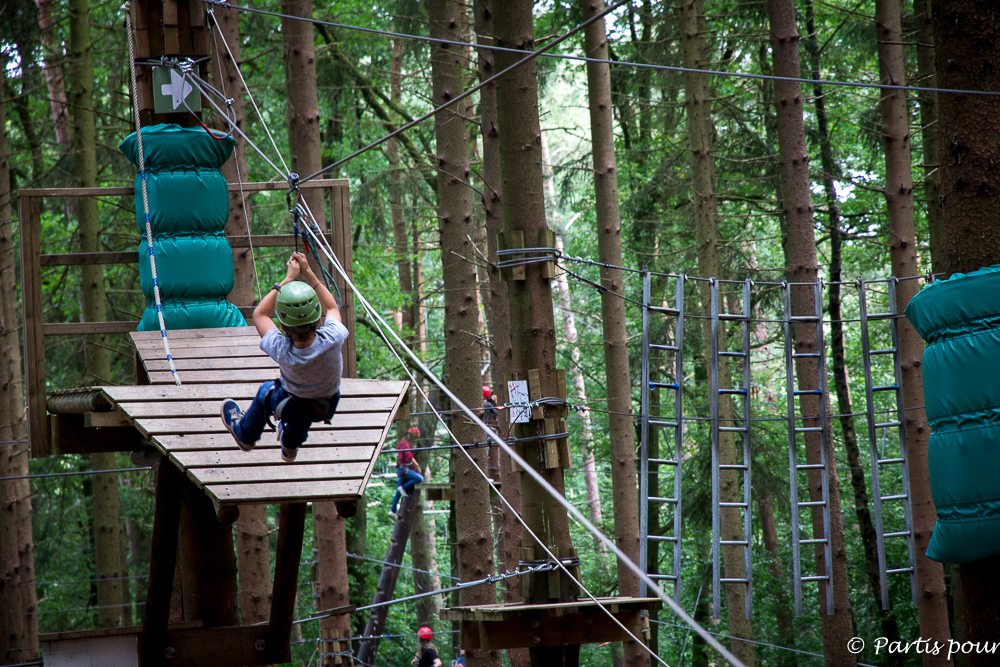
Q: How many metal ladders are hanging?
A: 4